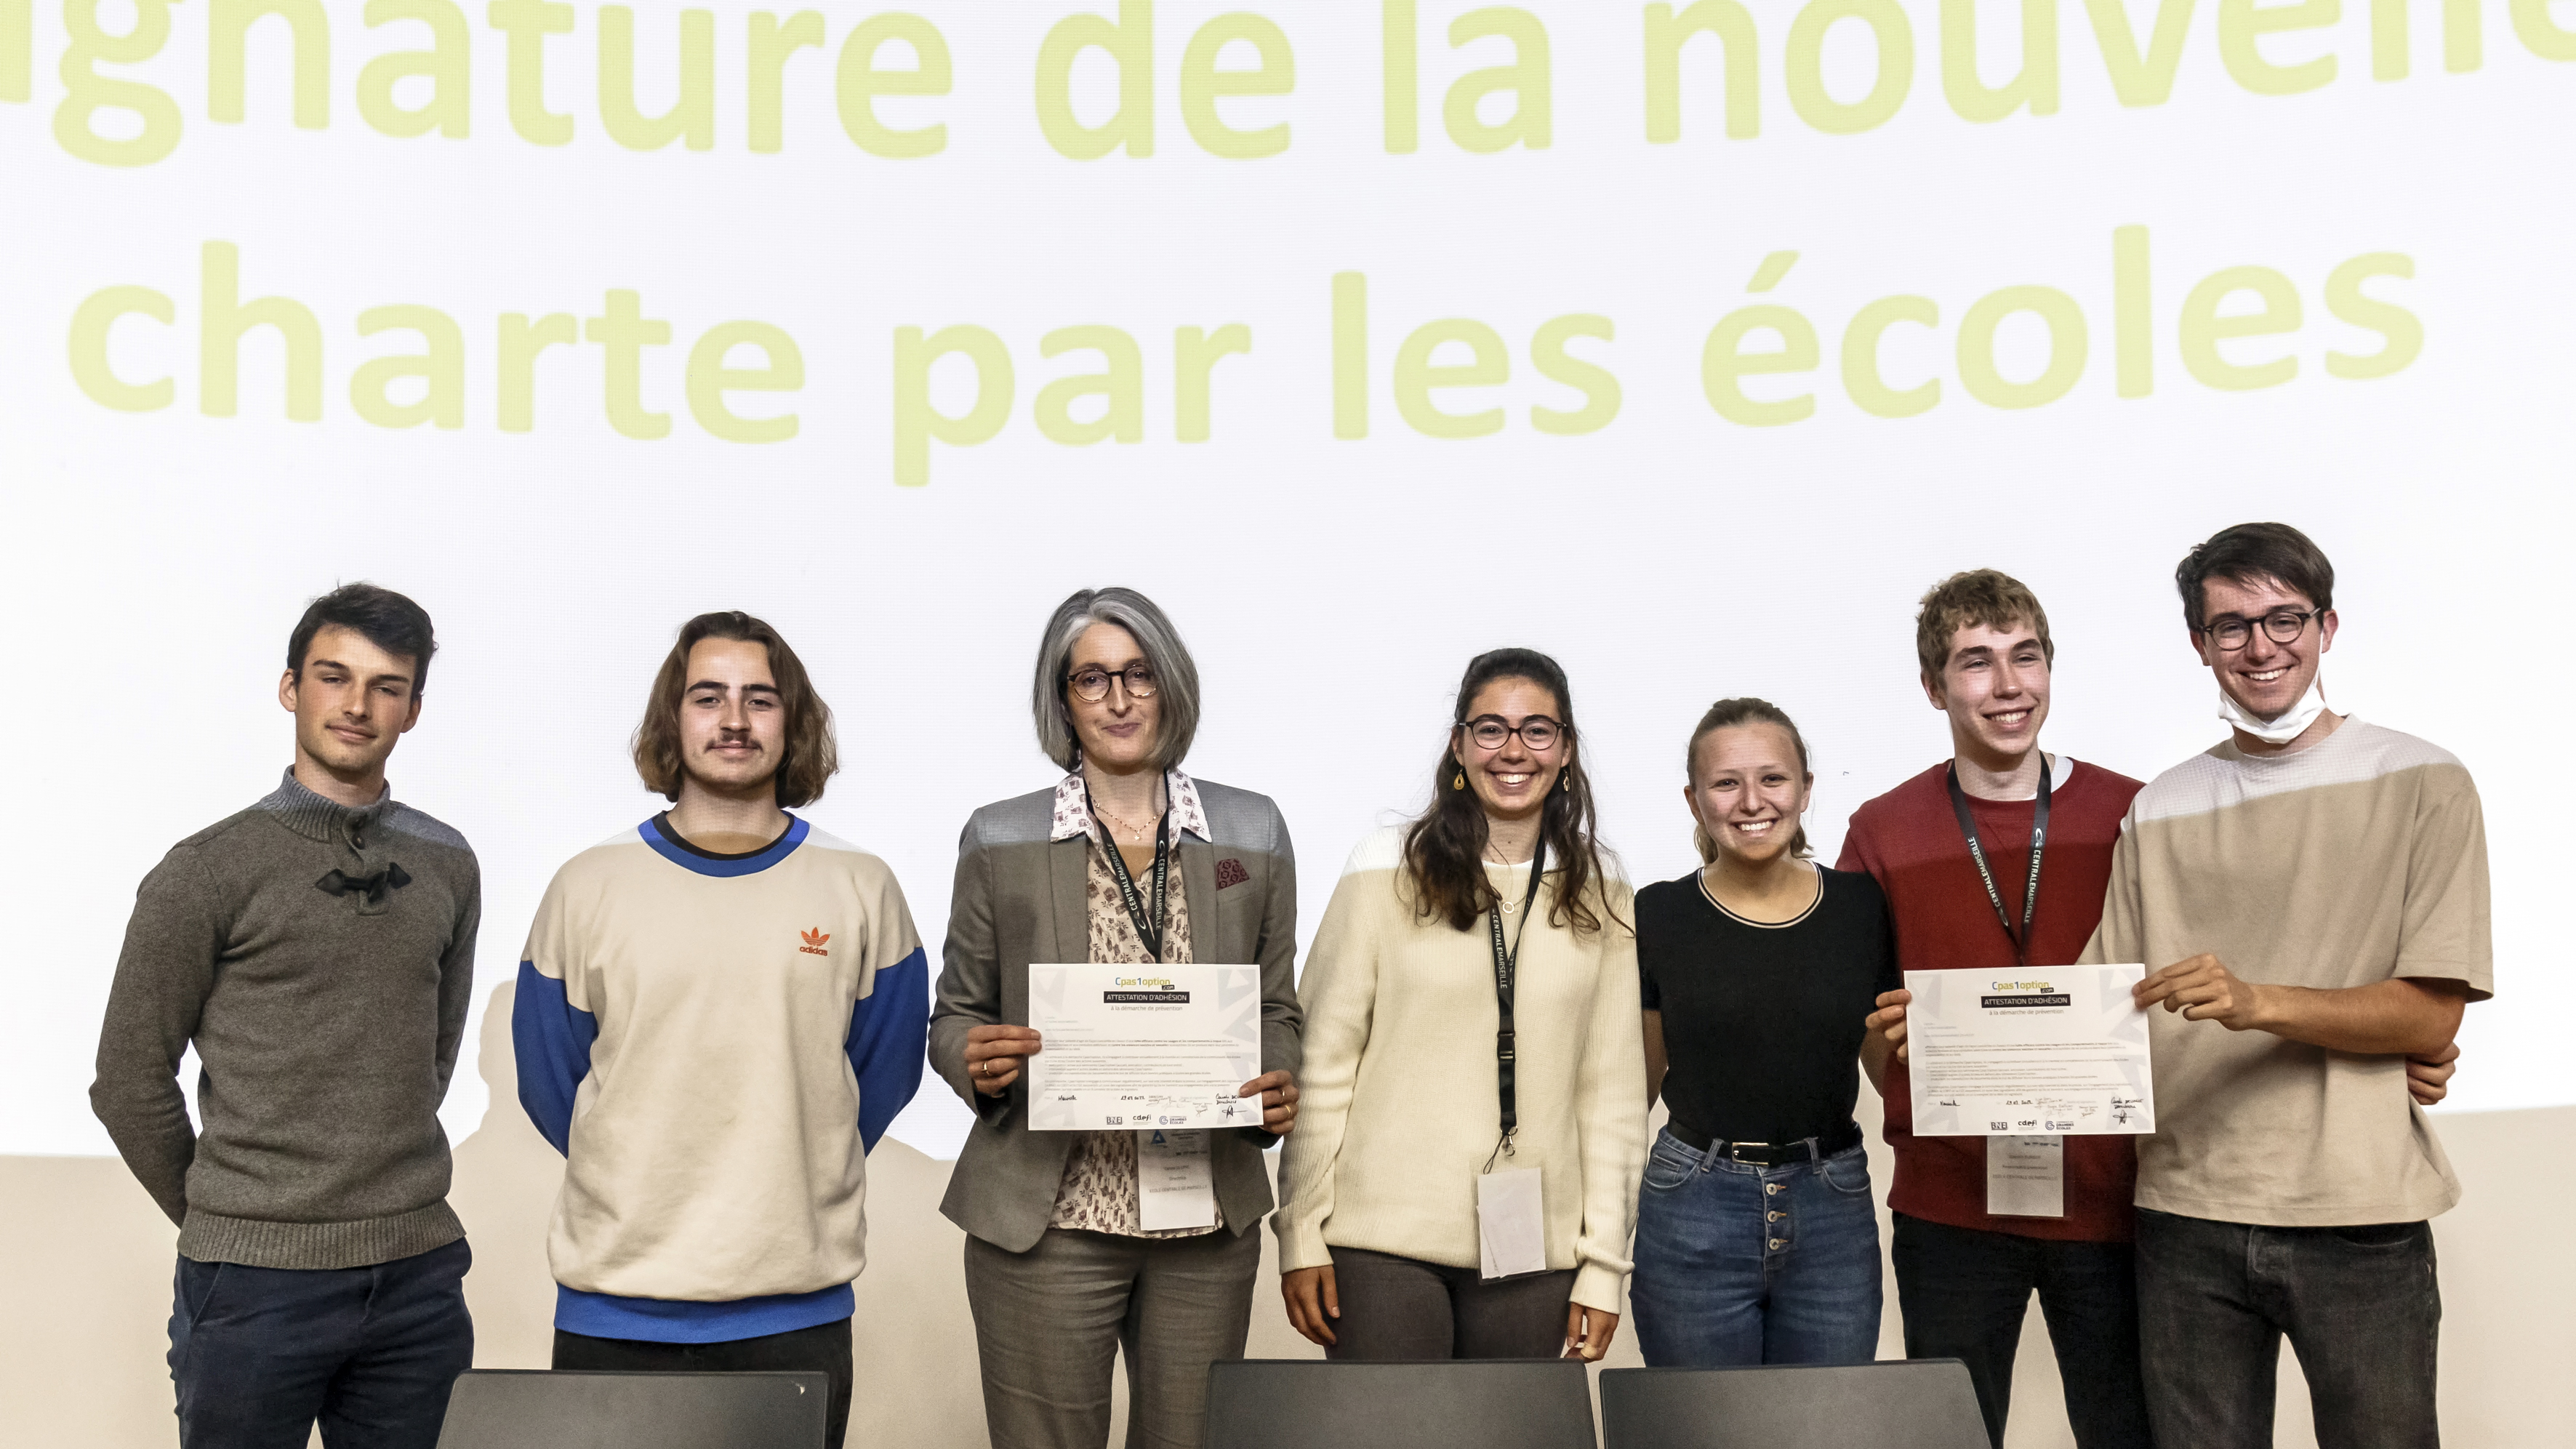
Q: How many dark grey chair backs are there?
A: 3